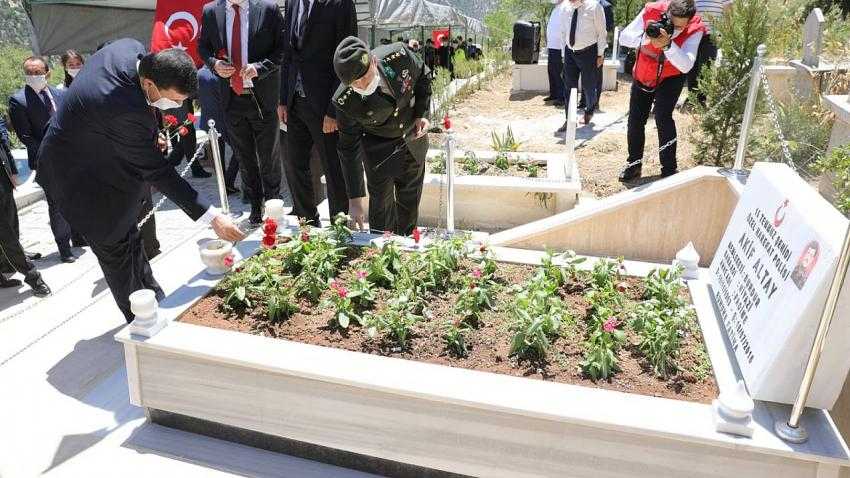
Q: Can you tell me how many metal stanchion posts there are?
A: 4